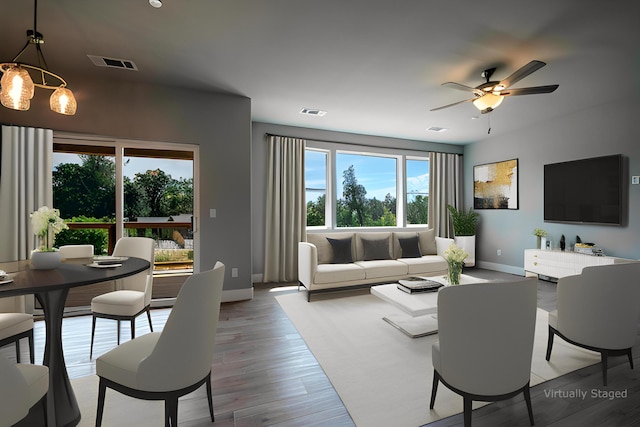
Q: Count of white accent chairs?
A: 2